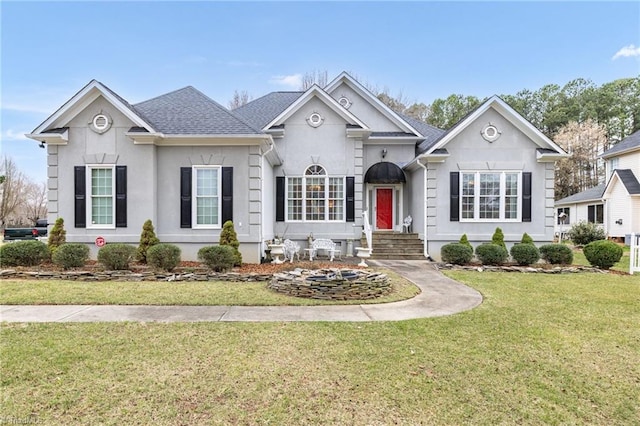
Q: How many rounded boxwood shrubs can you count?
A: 10